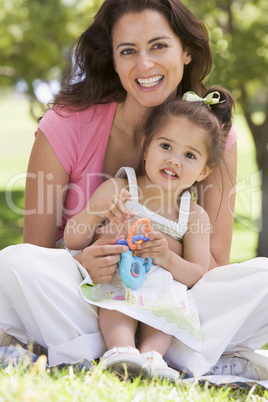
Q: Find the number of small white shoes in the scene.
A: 2